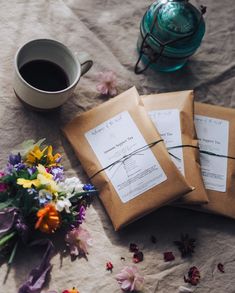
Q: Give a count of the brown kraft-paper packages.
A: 3